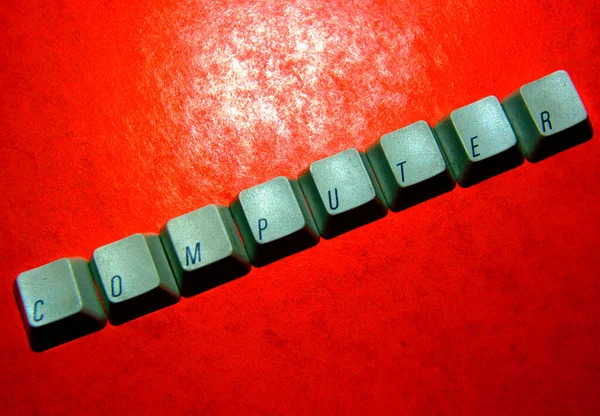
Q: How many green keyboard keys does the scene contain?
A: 8